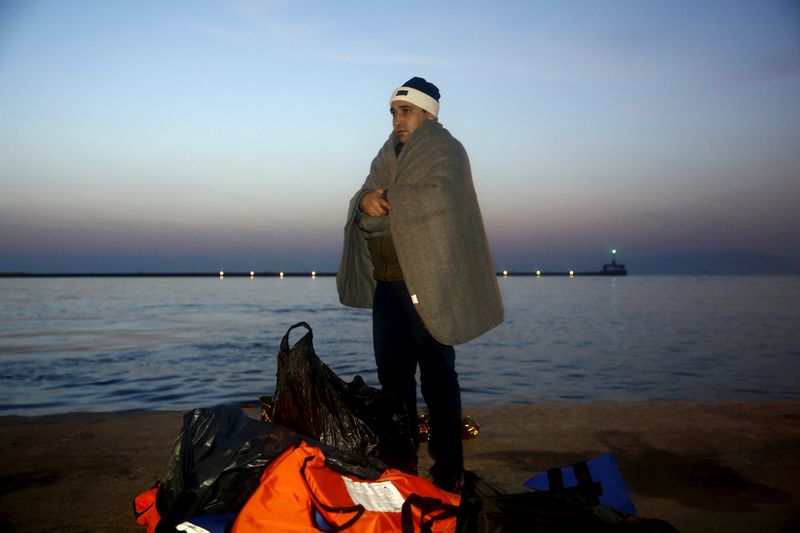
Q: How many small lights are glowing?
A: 8